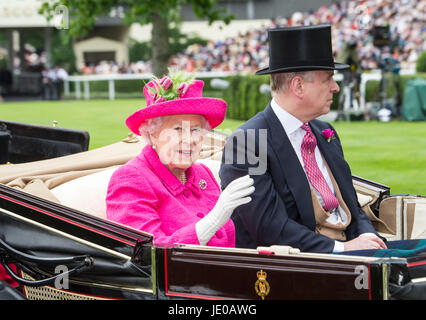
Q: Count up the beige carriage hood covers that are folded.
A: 1